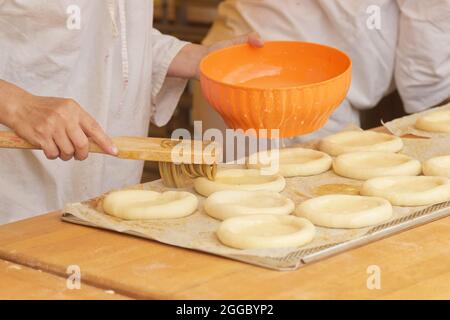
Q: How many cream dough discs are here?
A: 11